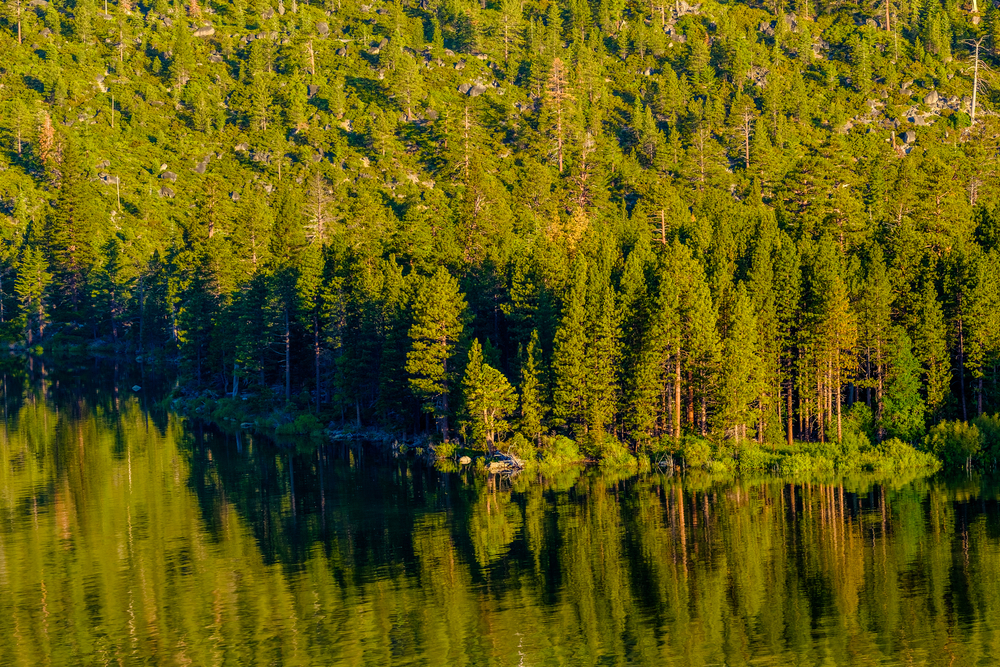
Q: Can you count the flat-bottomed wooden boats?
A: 0